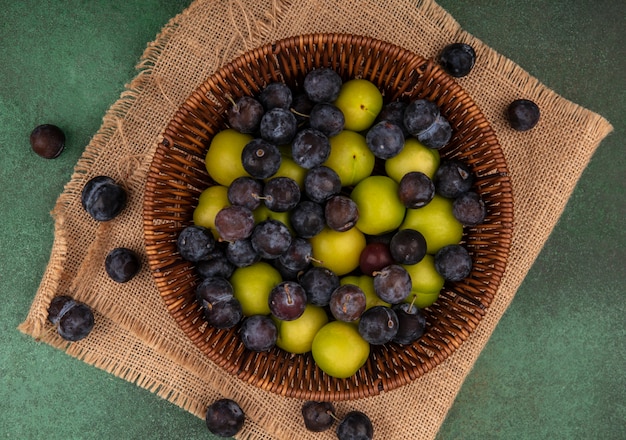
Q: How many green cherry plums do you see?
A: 15